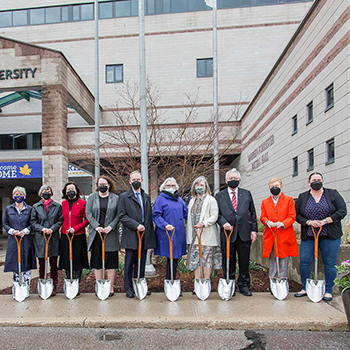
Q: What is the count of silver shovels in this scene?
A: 10